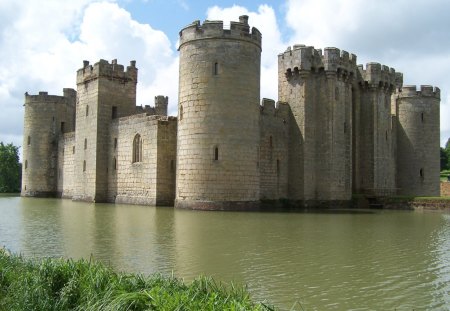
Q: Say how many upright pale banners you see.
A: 0